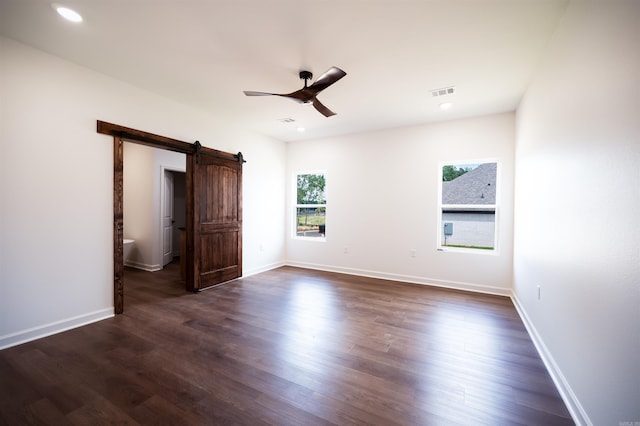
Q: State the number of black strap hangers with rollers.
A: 2